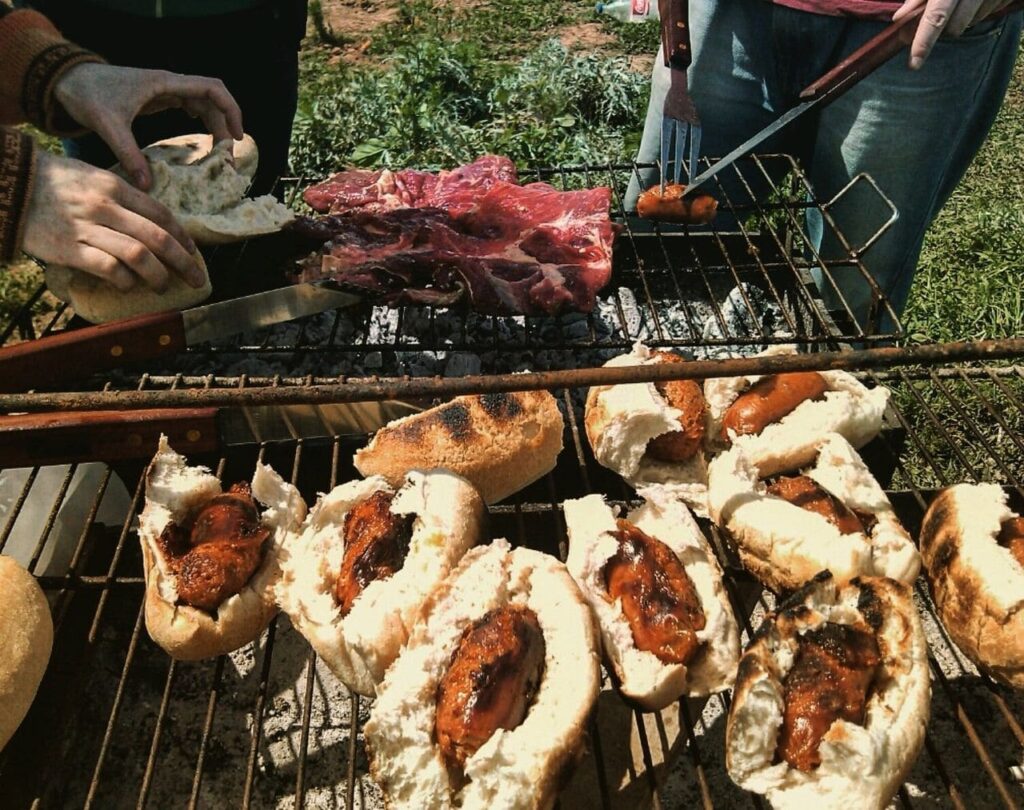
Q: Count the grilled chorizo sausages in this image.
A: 10